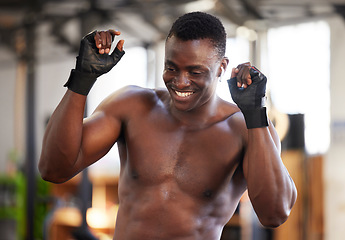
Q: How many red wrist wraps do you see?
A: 0